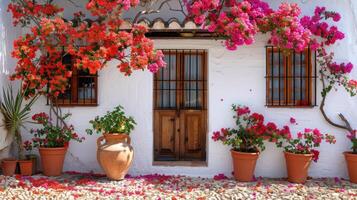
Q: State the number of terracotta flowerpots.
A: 7